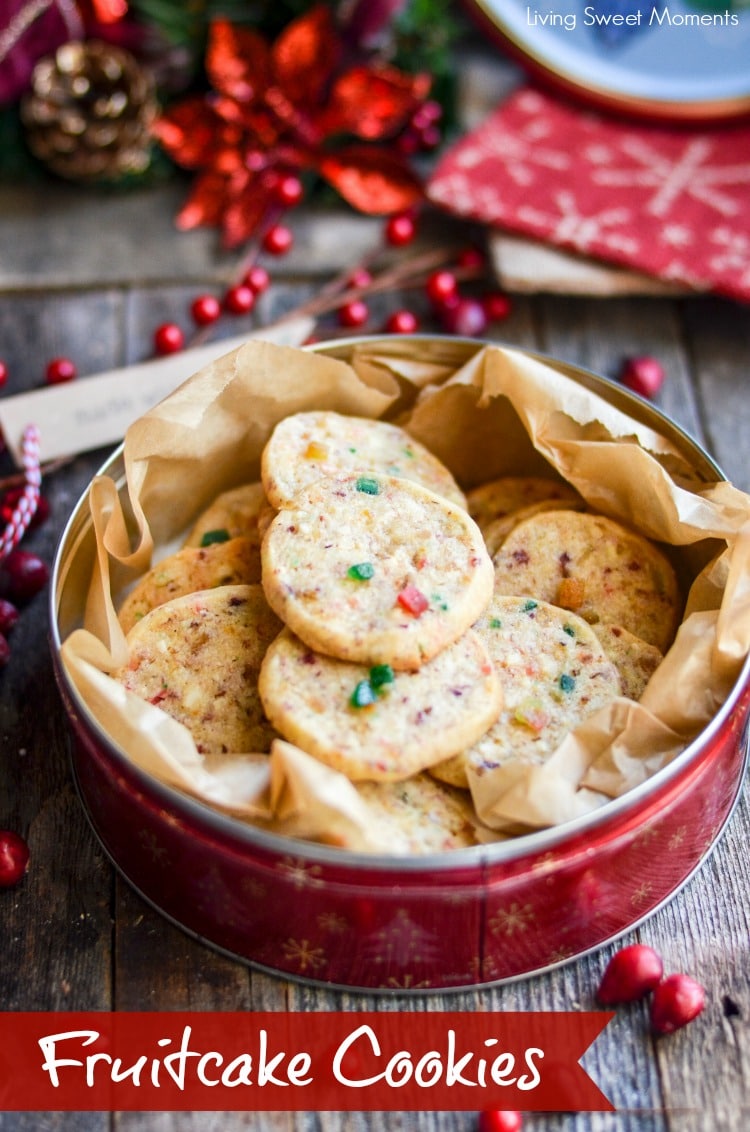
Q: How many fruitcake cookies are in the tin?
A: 12